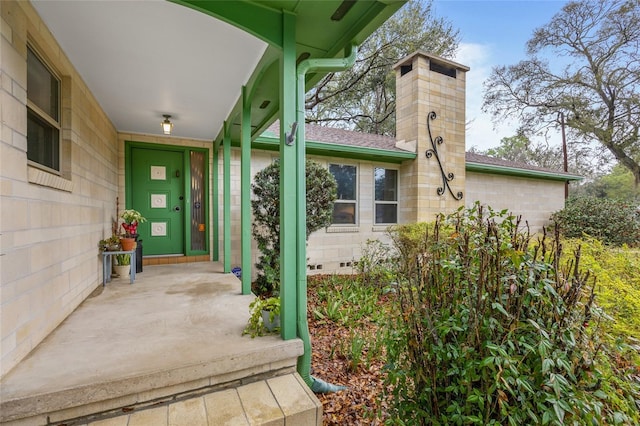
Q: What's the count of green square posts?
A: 4